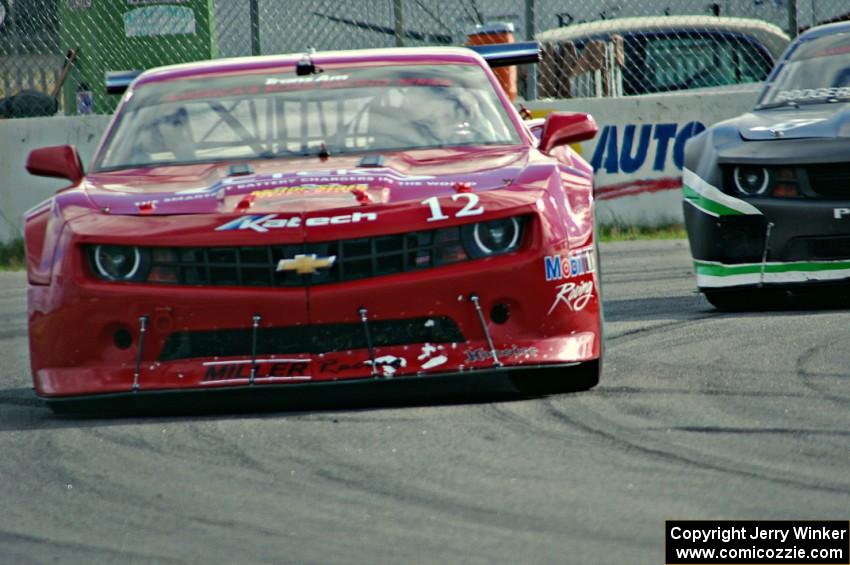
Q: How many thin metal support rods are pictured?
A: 5